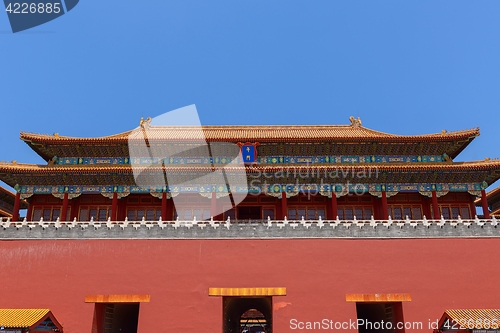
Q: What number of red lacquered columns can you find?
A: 10